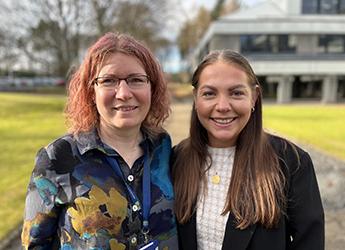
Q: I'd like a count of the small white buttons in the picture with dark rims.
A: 3